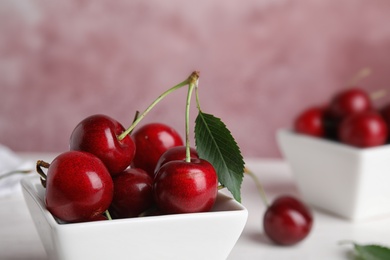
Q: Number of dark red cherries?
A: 11